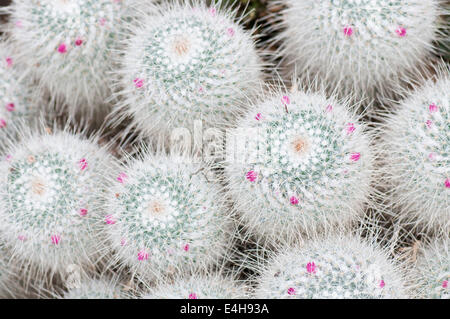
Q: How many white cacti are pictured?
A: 12